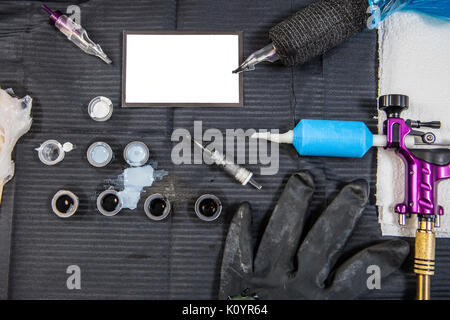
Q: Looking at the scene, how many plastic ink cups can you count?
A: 8